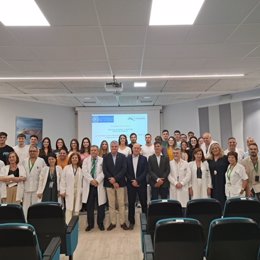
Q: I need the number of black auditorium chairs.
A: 8